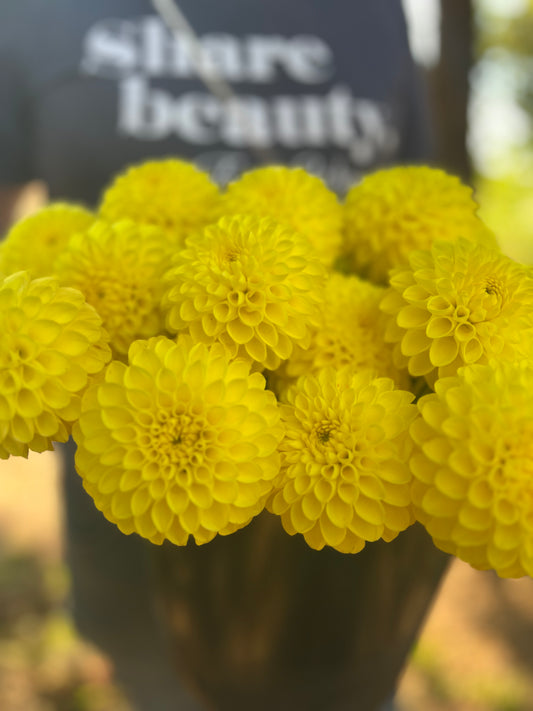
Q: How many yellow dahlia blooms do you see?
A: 12